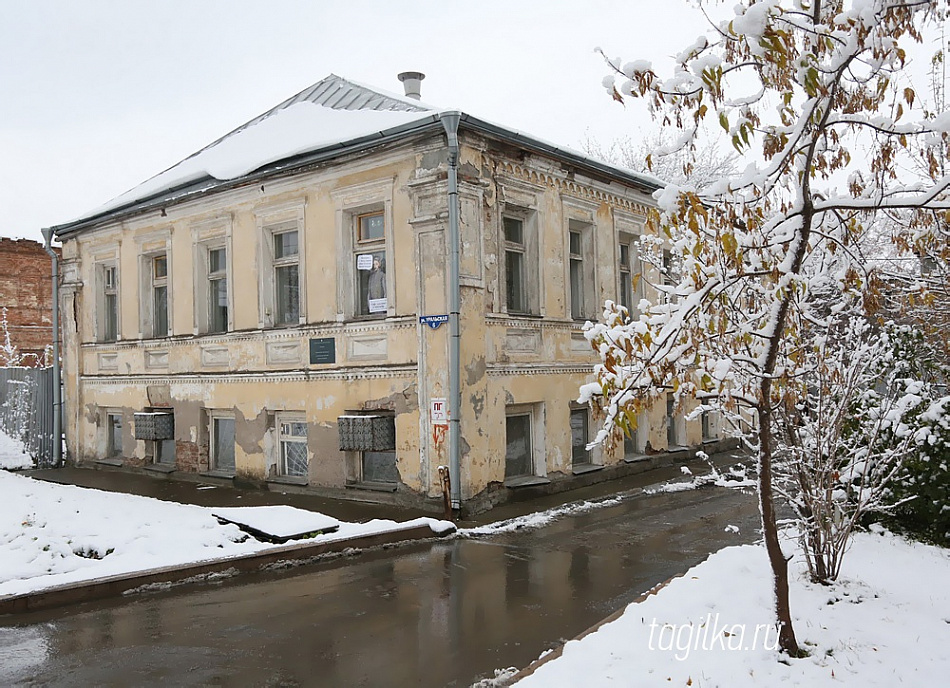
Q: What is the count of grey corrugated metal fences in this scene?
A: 1